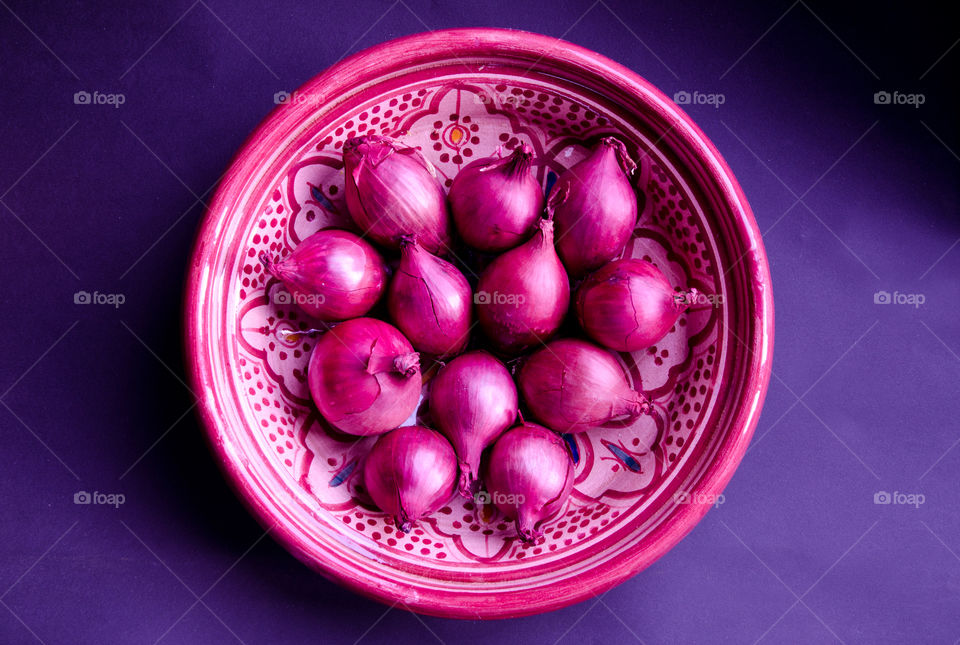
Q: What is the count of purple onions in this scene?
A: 12